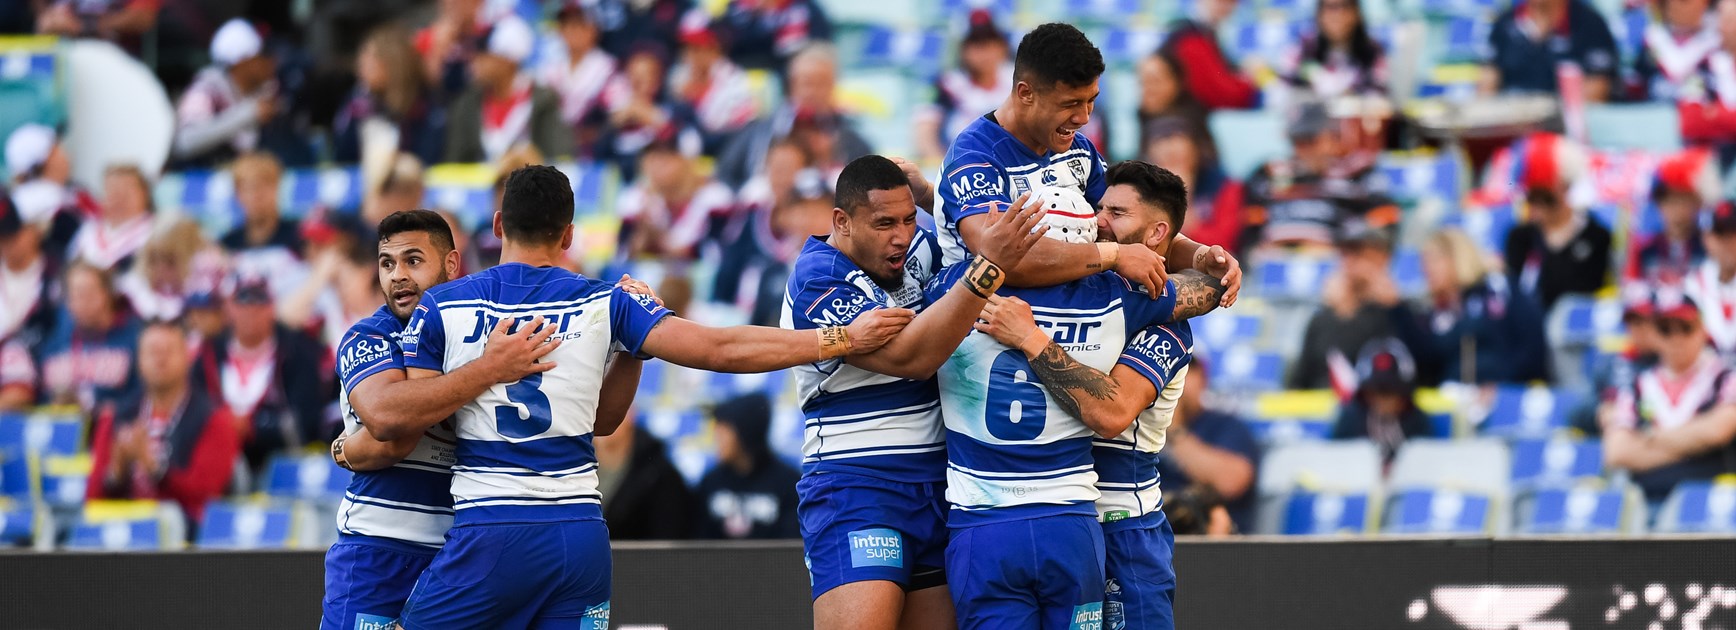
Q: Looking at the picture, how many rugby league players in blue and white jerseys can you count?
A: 6